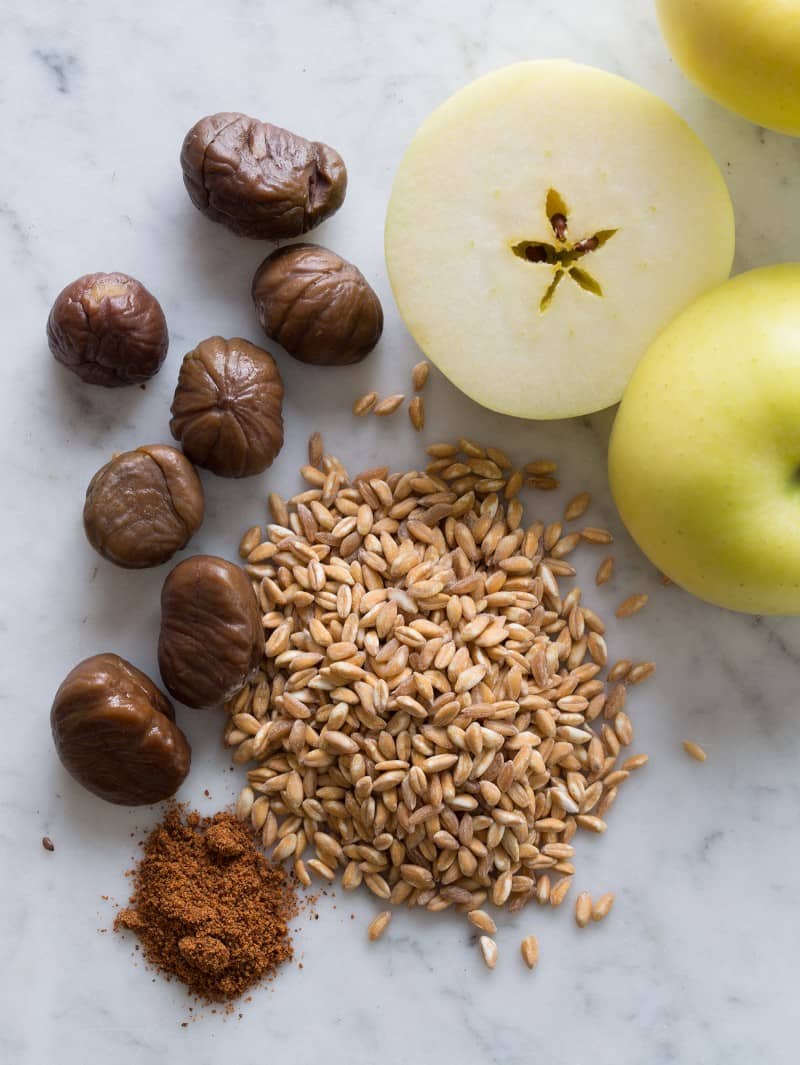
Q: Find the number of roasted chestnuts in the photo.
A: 7